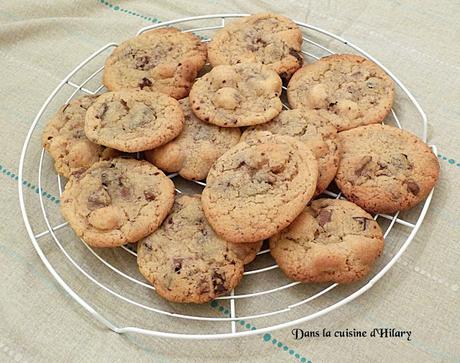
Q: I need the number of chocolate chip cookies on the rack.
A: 13